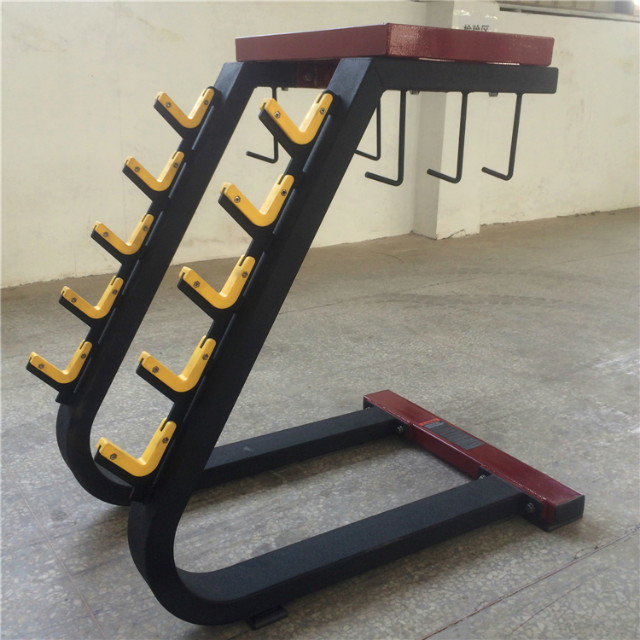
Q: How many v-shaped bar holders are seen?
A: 10